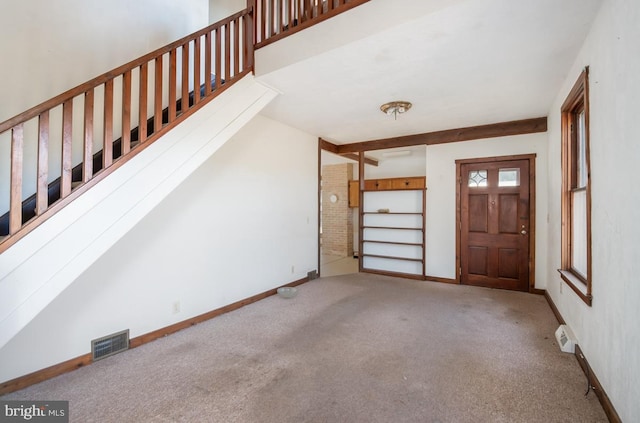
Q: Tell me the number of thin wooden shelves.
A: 4